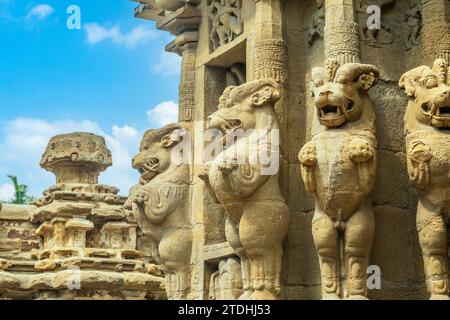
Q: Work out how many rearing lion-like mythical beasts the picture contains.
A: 4